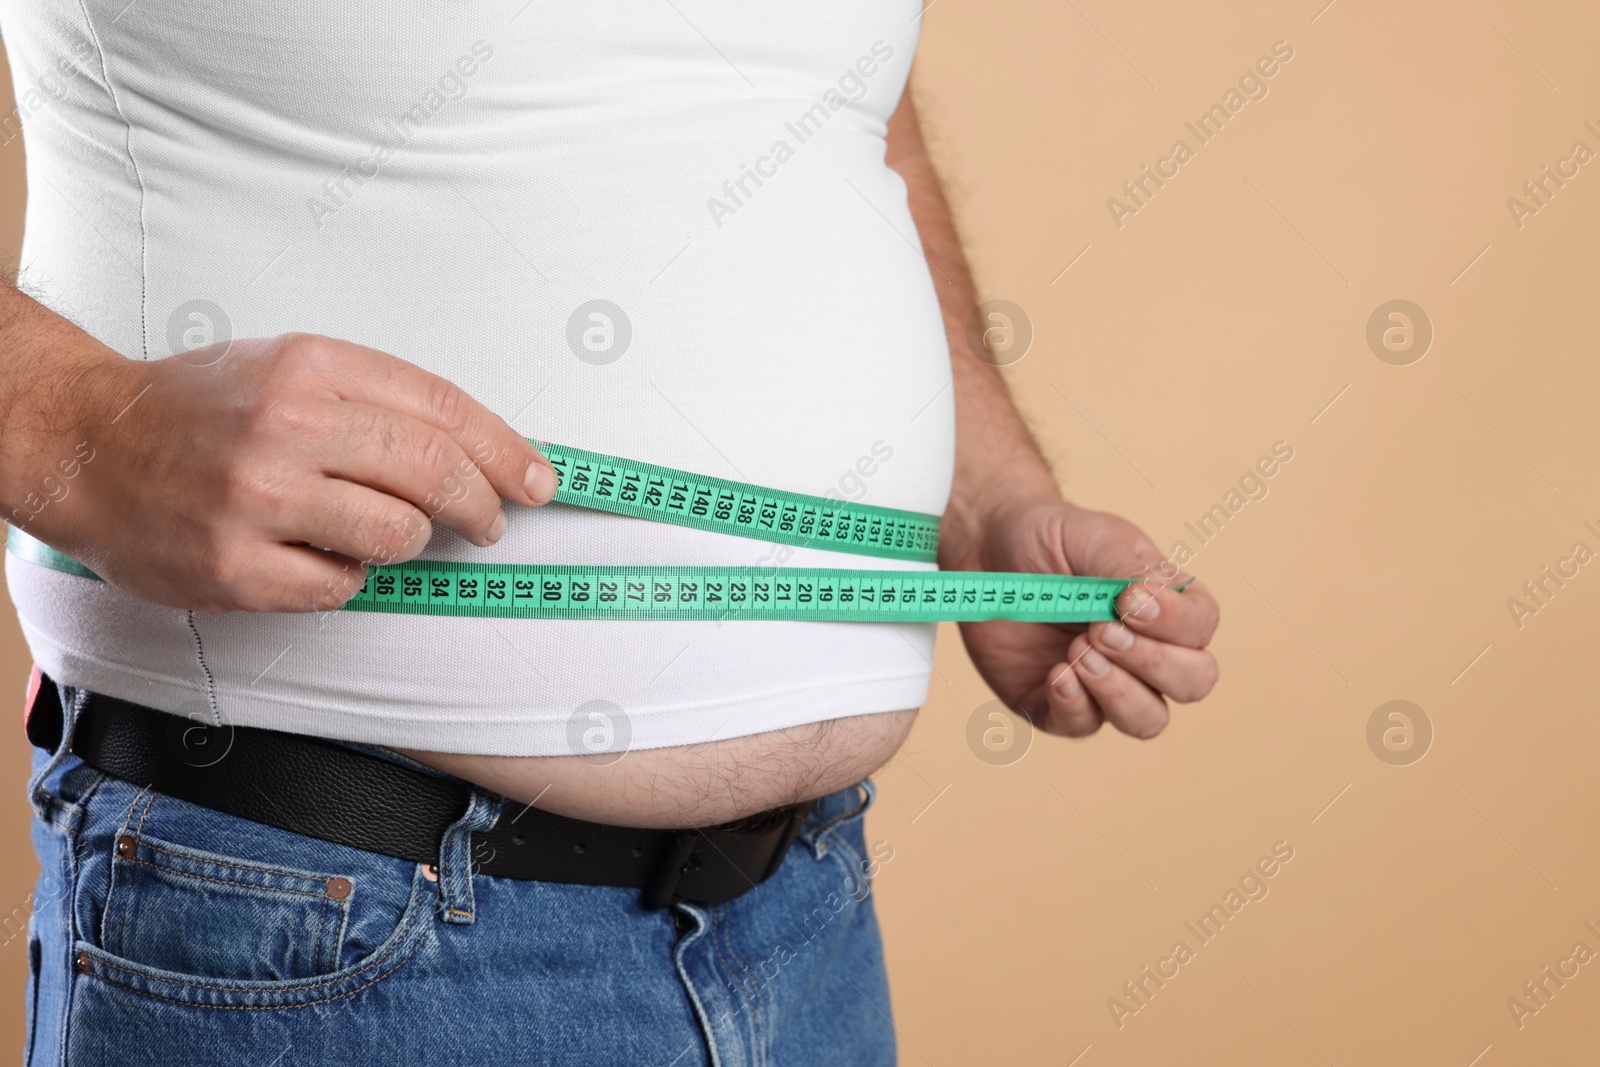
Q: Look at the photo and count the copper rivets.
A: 4